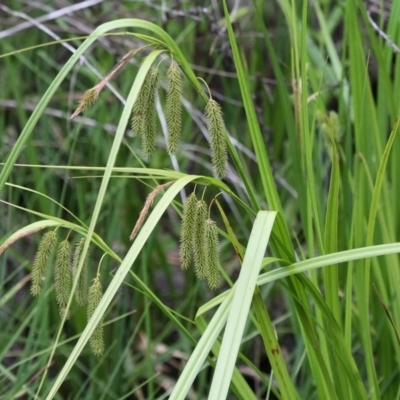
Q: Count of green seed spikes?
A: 11